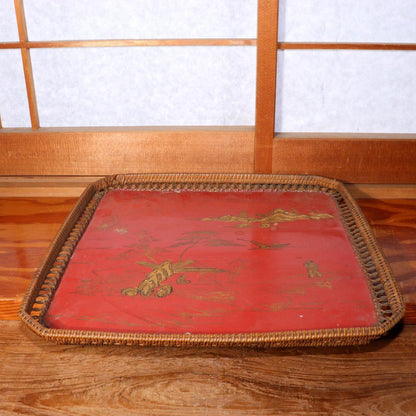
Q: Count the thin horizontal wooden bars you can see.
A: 2